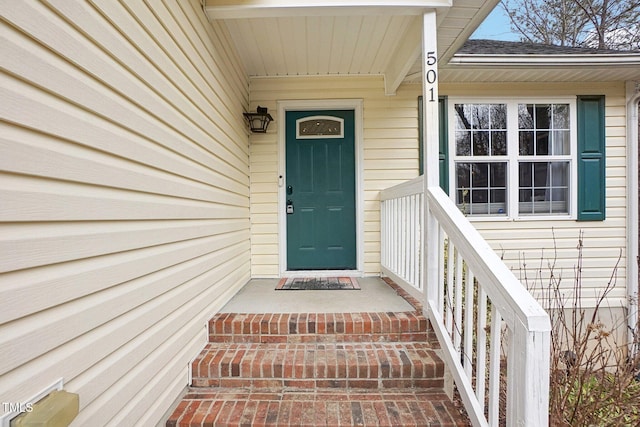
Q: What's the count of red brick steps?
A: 3